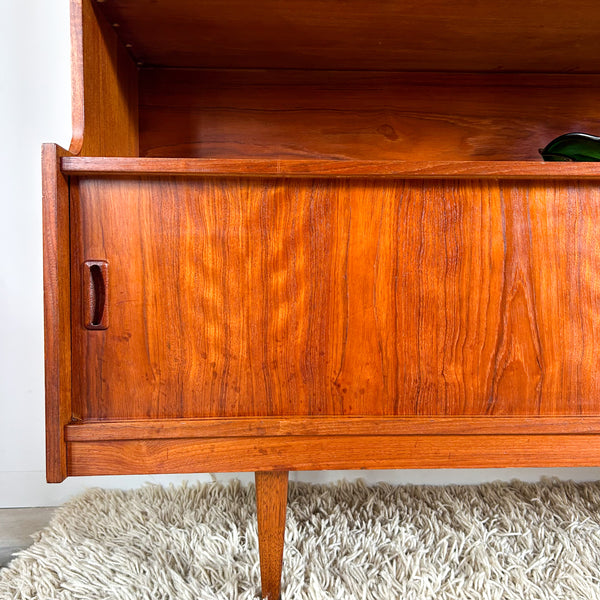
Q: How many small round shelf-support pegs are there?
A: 4